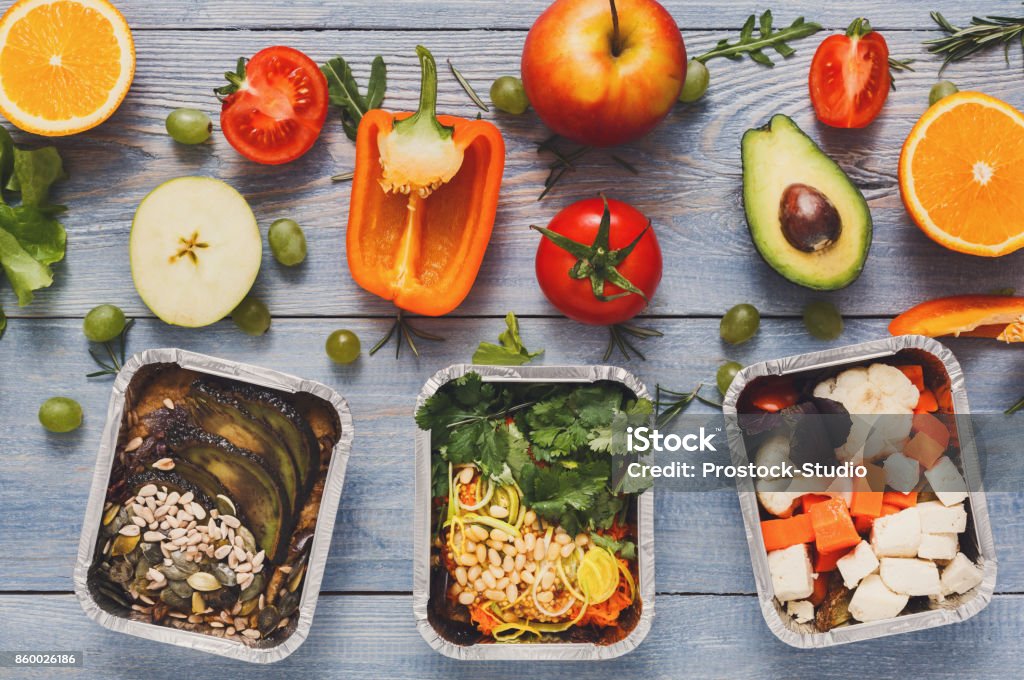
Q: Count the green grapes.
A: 12